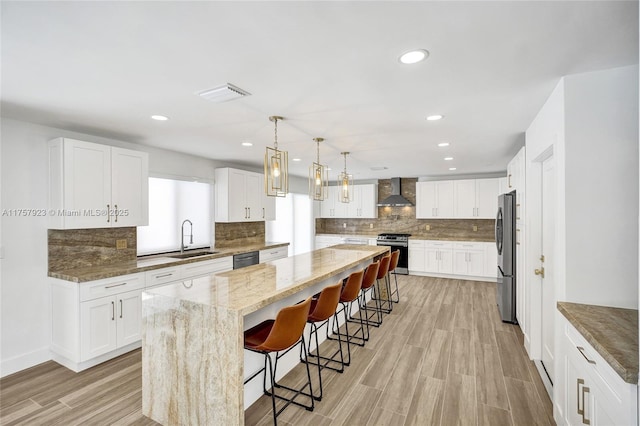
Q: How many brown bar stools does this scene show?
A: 6